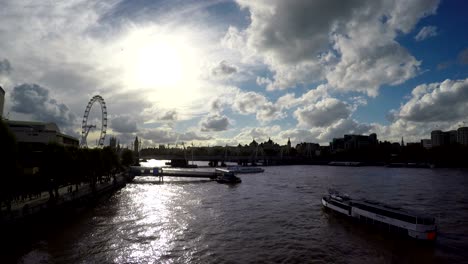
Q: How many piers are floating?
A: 1